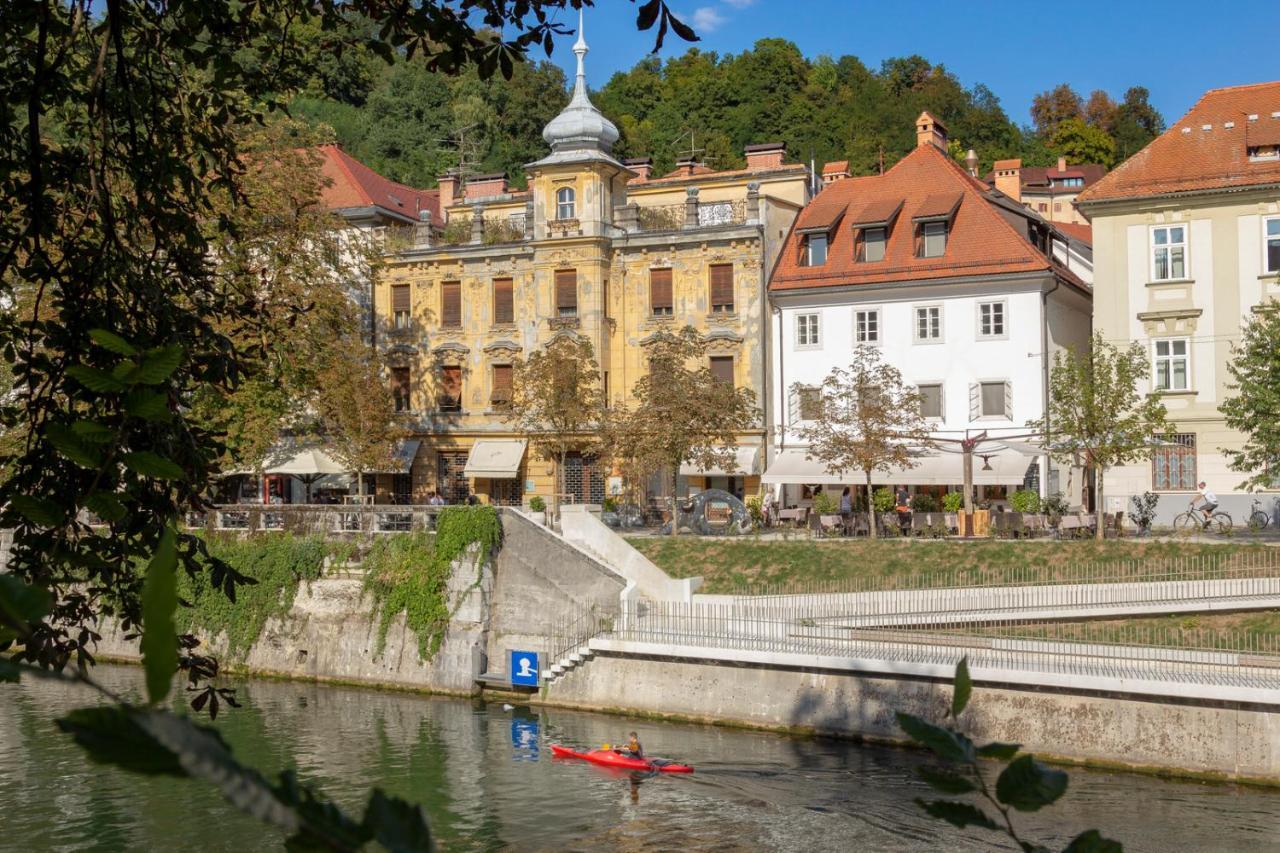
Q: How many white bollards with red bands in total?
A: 0